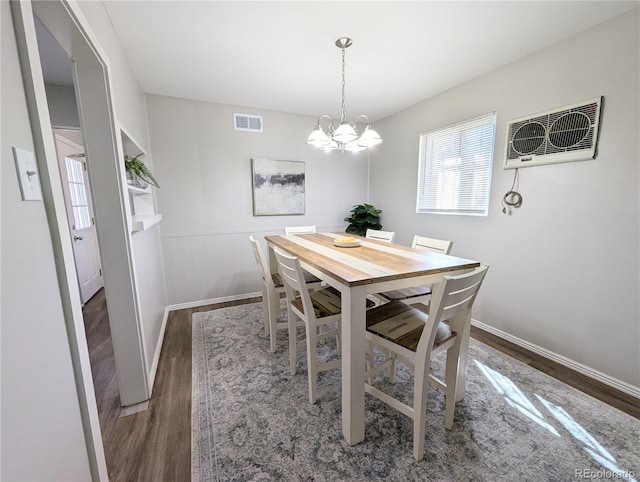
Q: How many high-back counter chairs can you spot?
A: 6